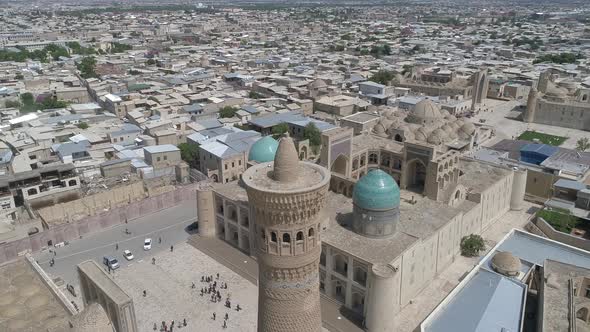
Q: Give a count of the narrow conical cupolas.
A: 1